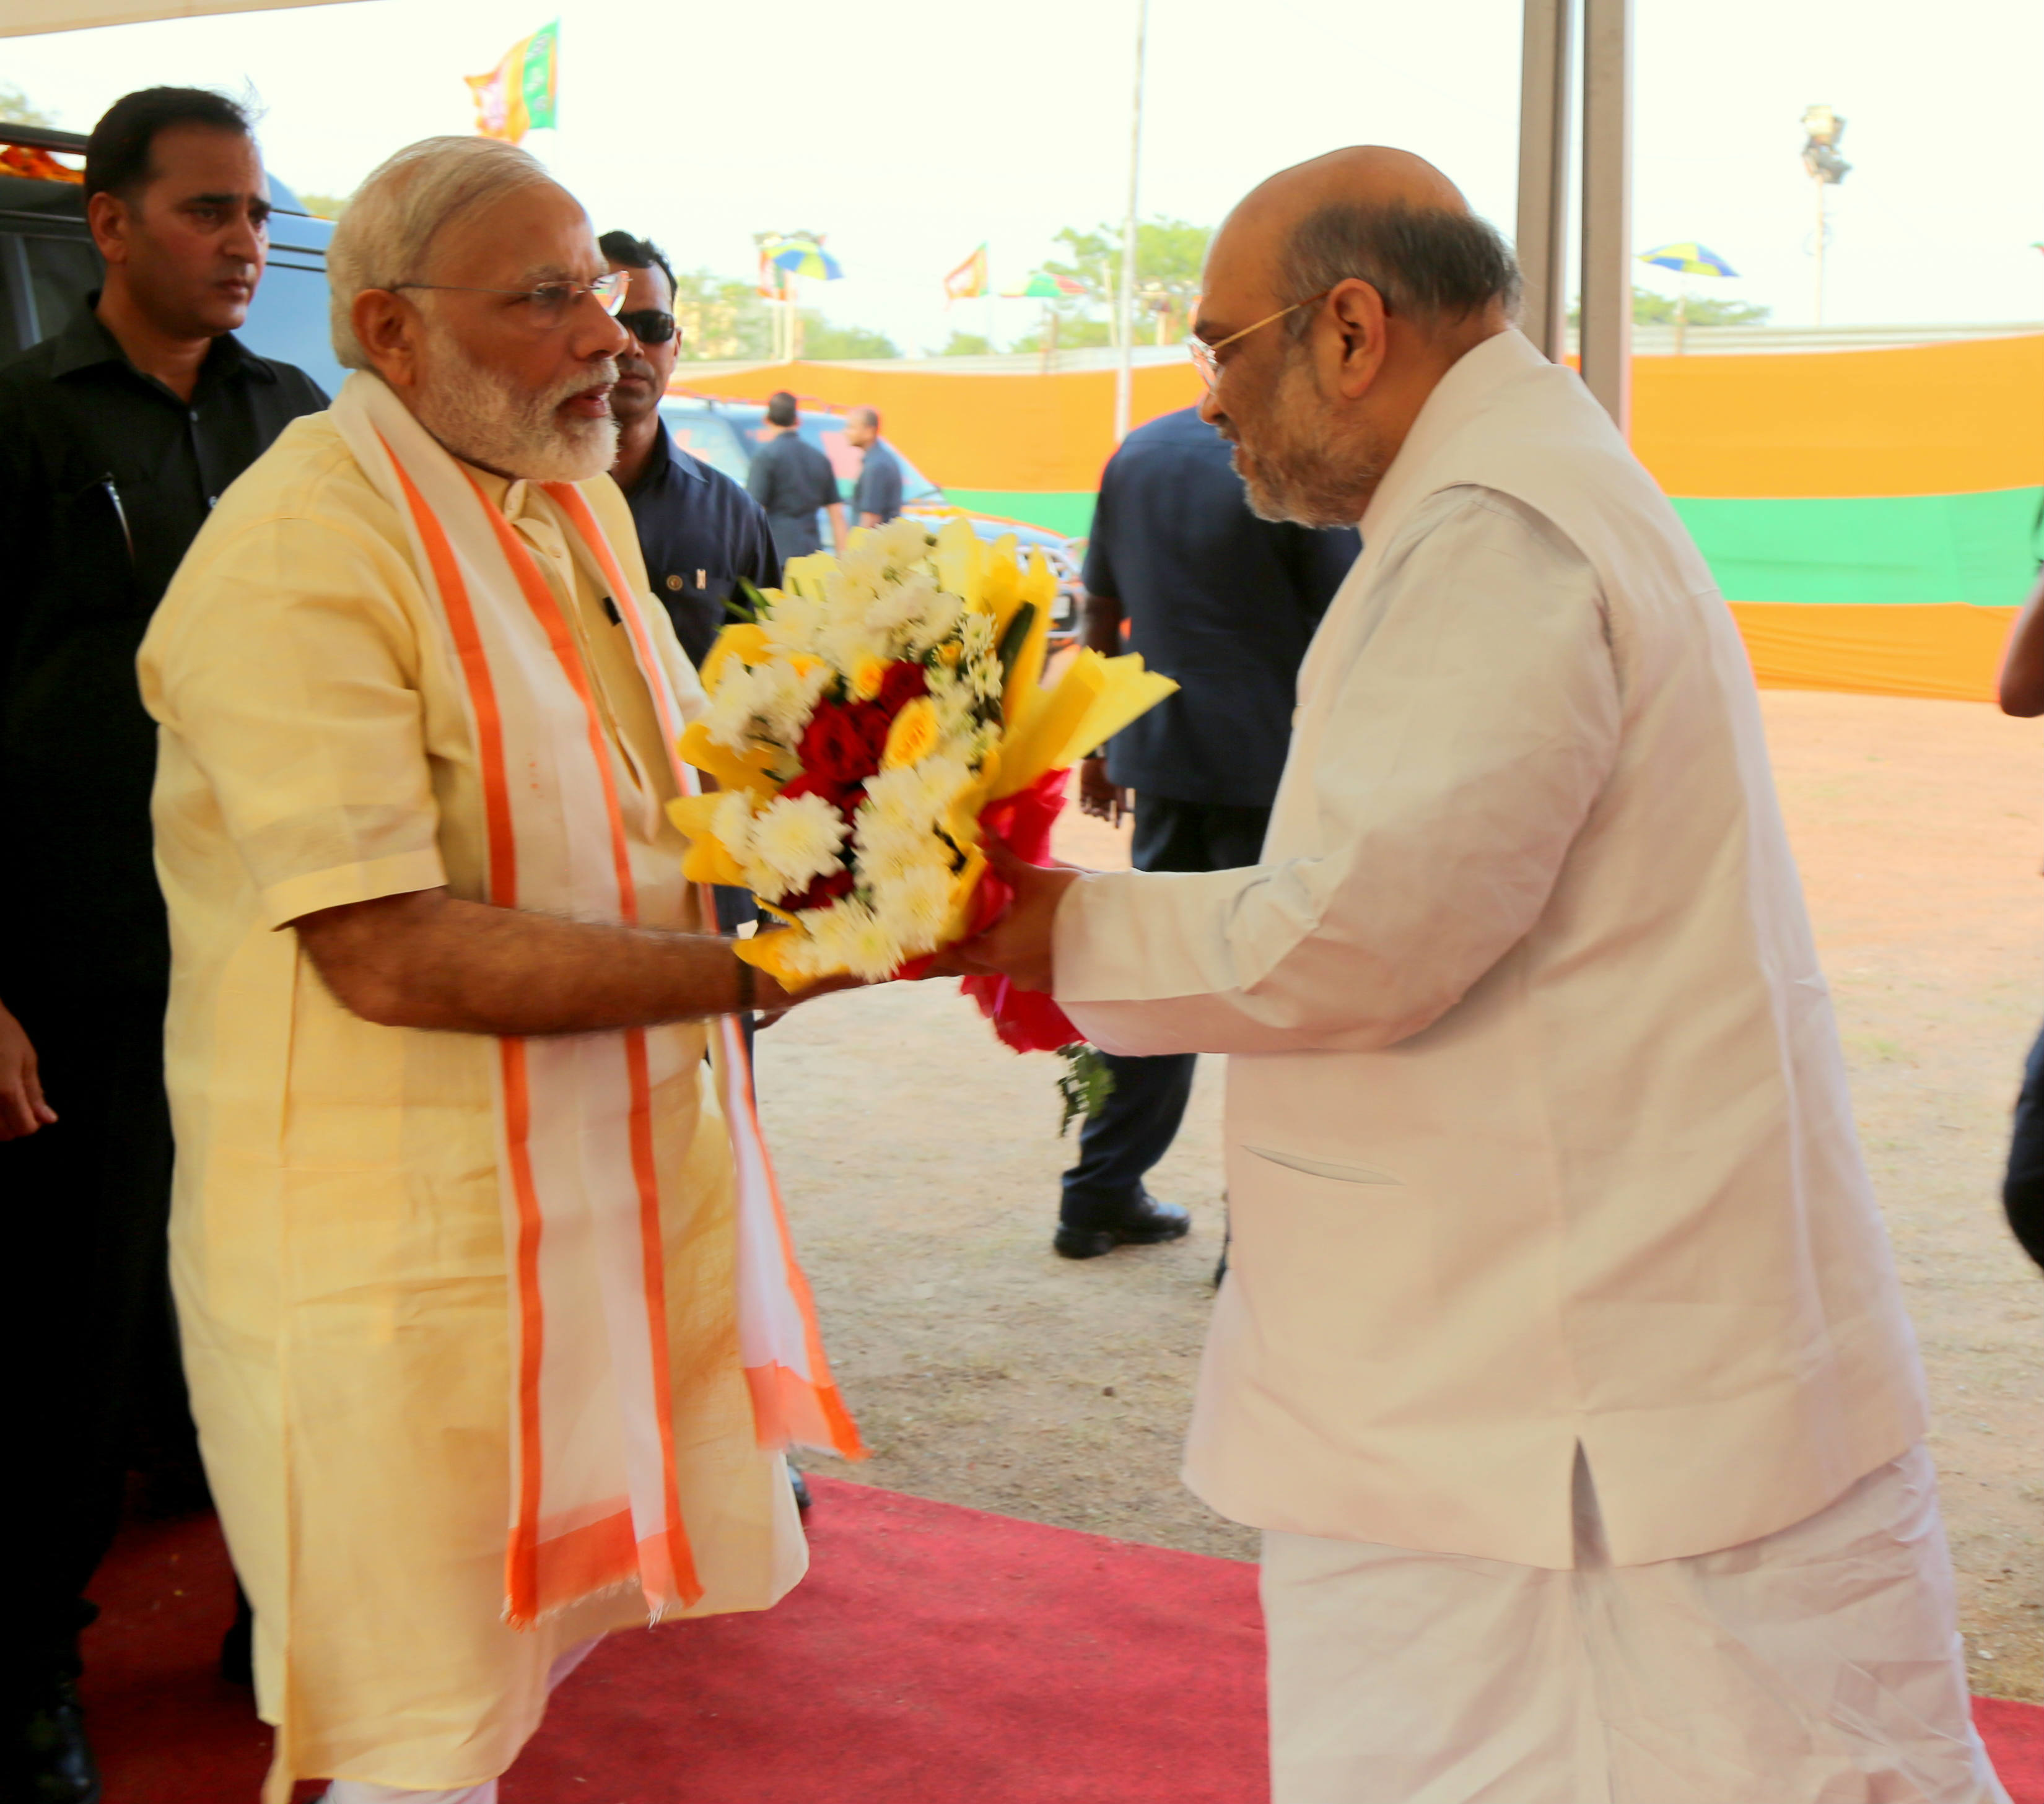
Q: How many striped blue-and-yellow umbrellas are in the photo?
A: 2